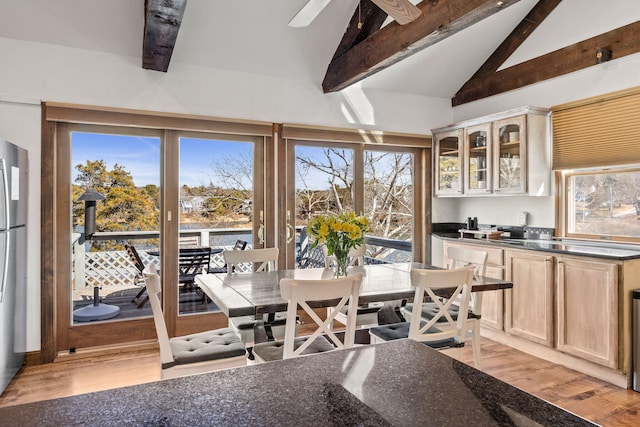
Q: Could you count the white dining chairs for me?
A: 6